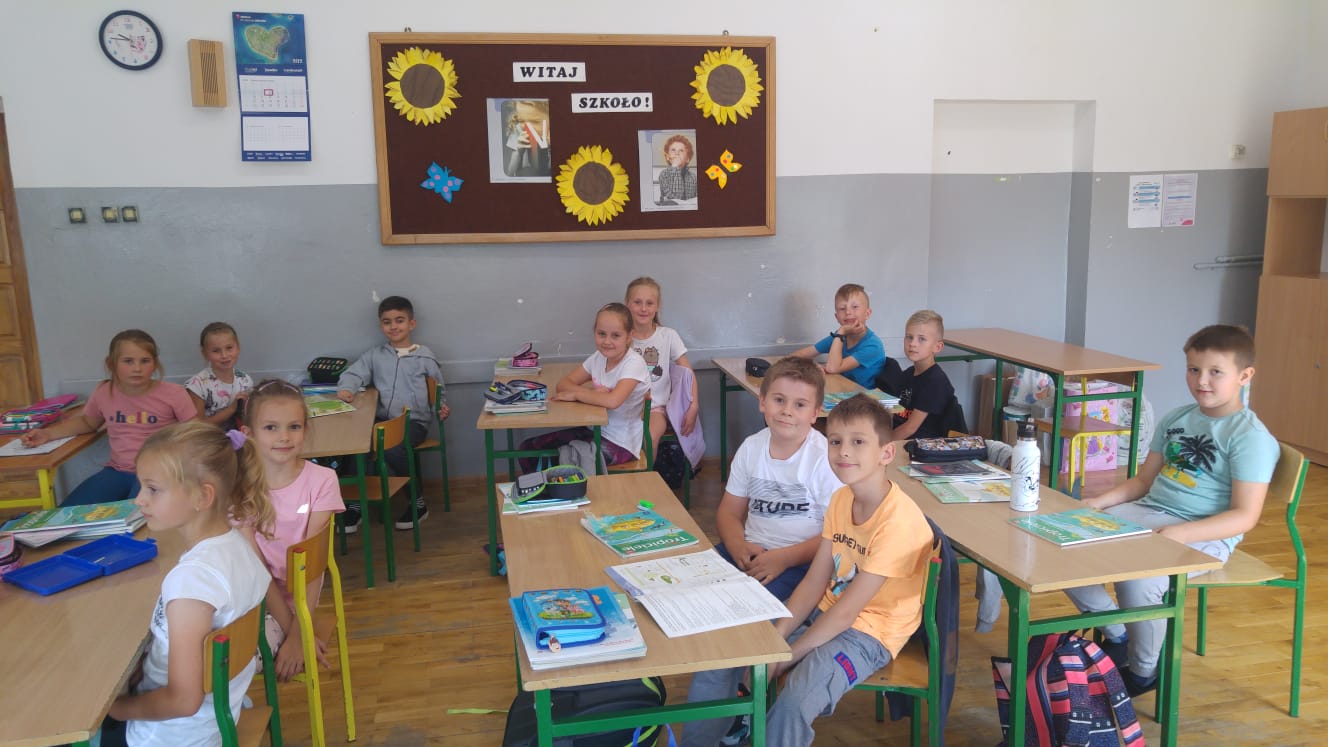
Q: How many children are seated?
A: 12